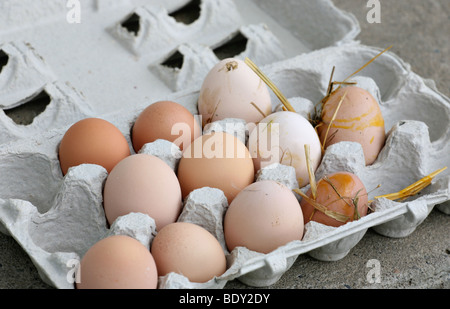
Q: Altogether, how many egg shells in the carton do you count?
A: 11